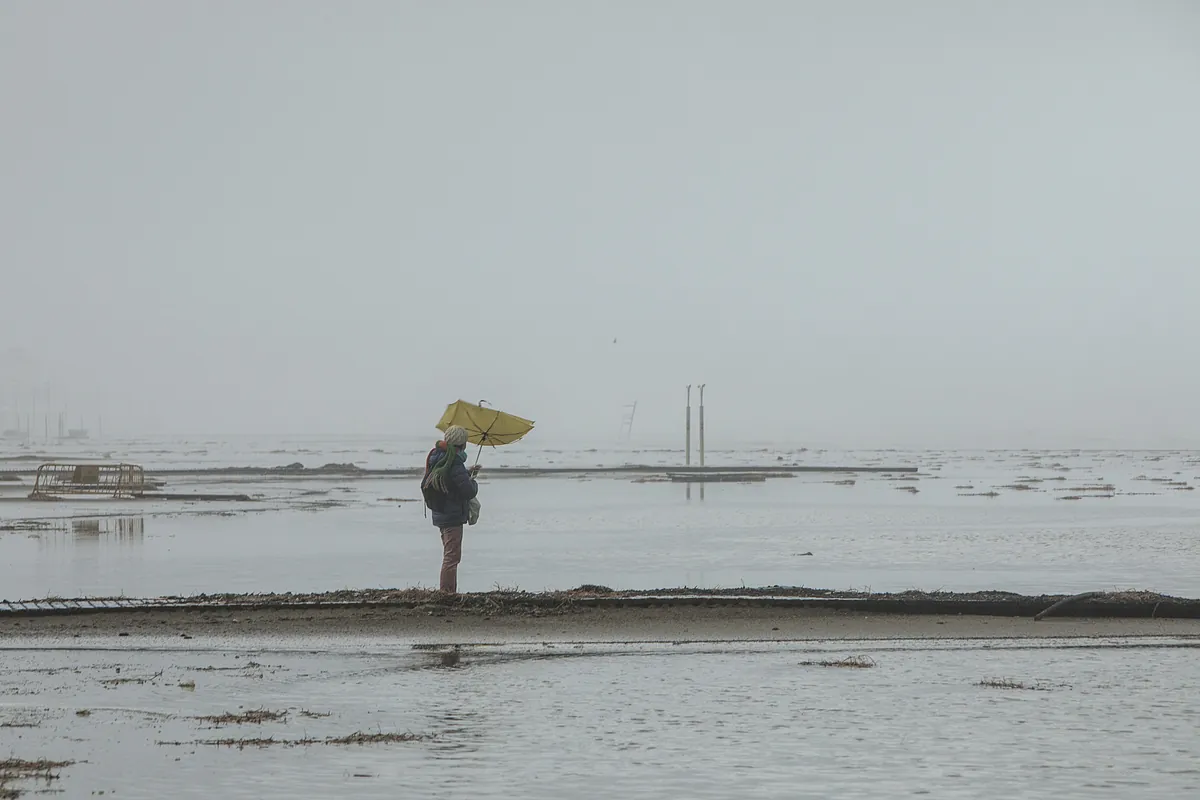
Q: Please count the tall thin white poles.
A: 2